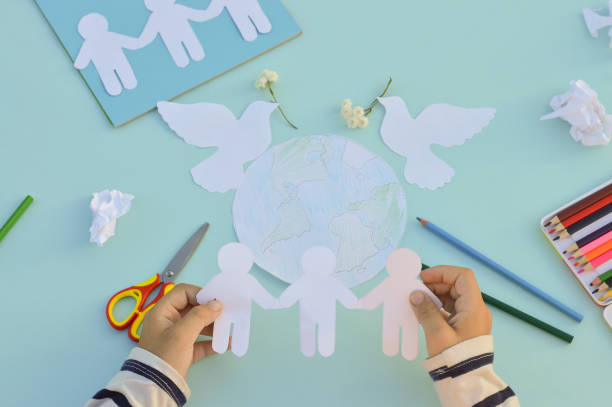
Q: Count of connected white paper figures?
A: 6